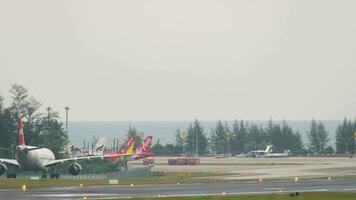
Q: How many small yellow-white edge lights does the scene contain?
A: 11